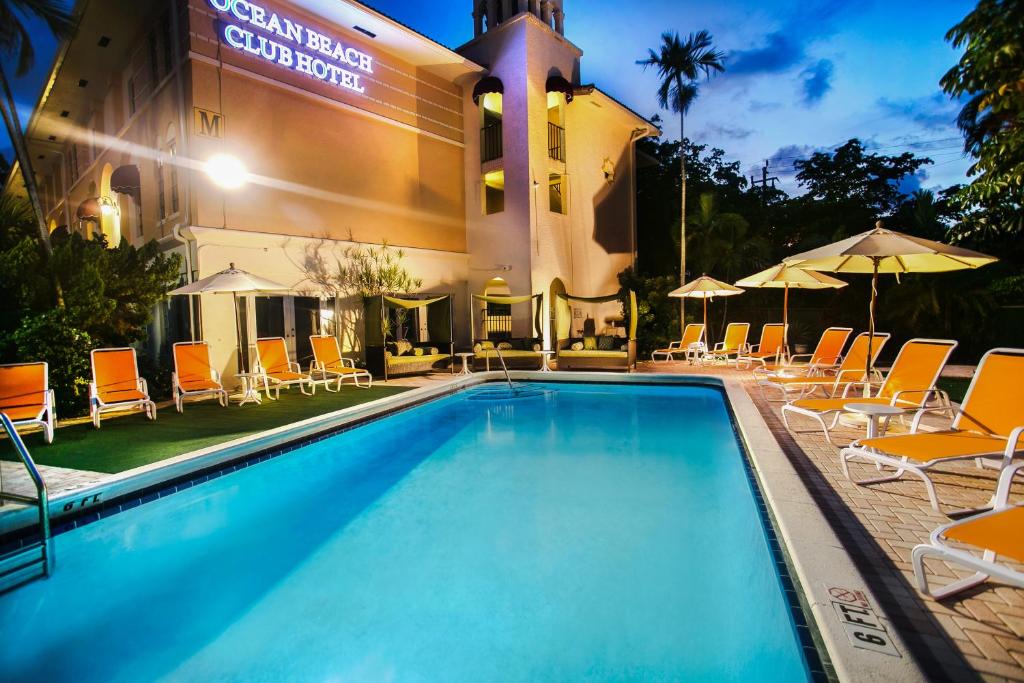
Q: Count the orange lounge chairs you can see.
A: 13